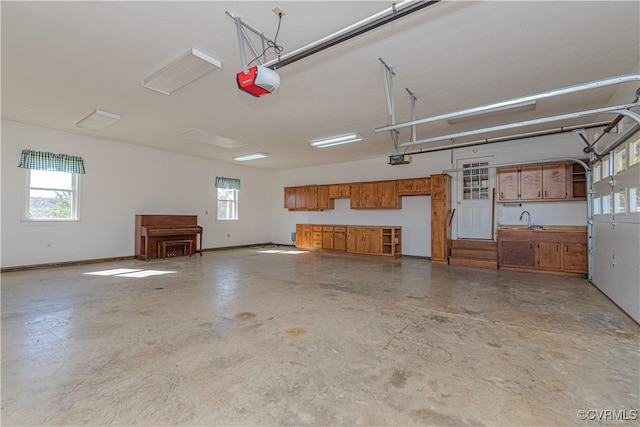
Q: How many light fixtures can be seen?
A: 5